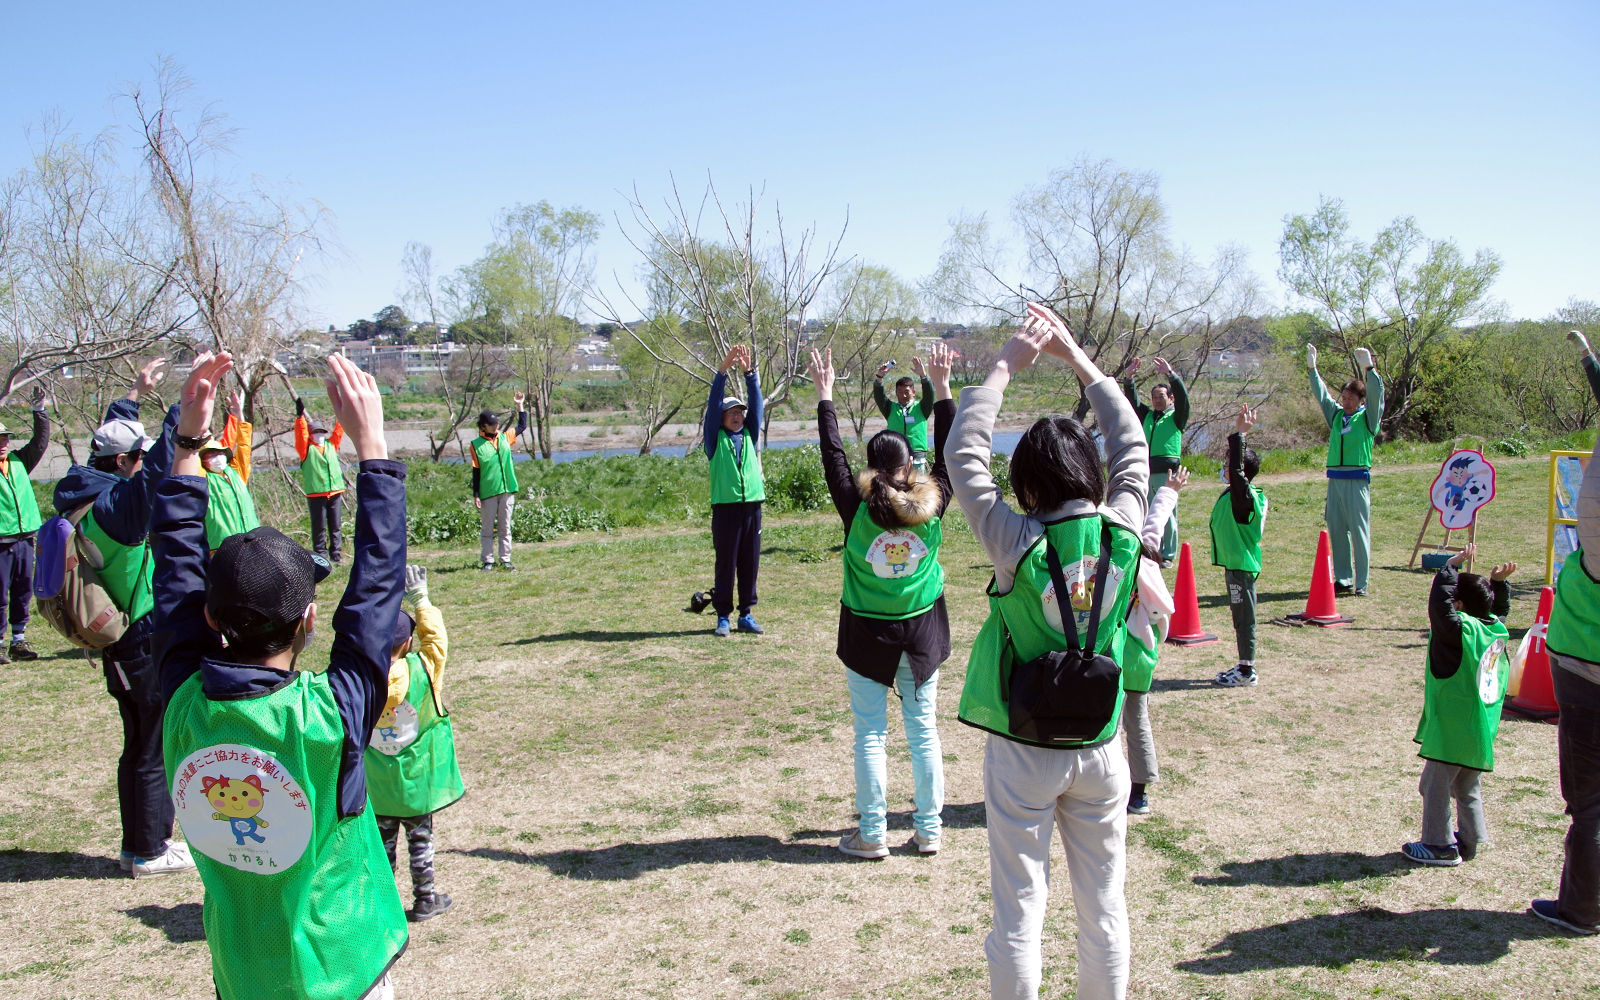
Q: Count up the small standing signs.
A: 1